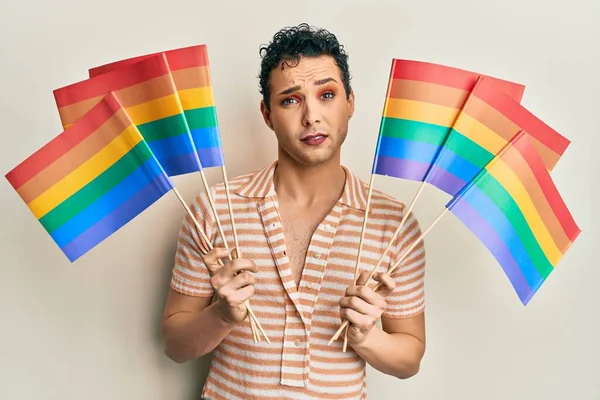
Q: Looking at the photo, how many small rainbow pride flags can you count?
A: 6